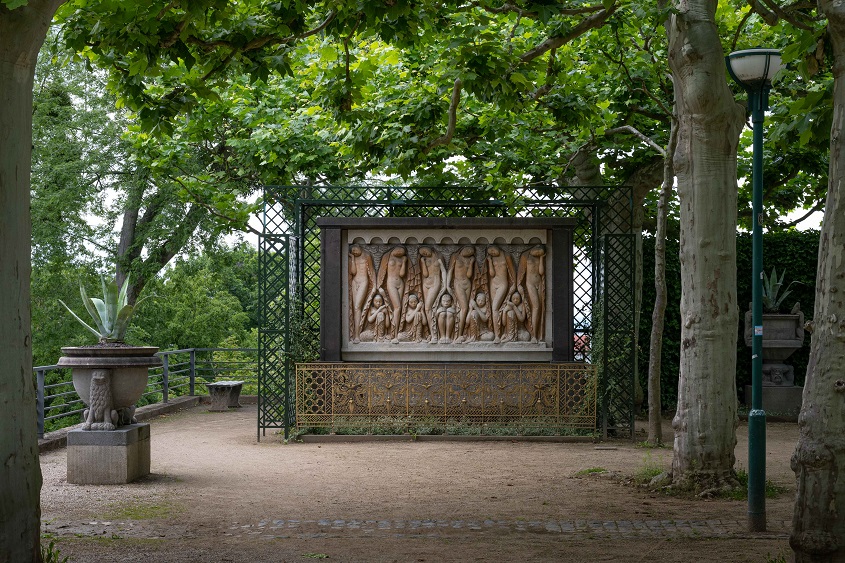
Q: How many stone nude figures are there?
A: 11